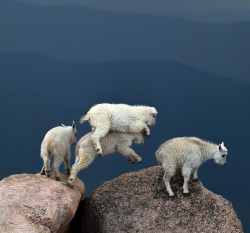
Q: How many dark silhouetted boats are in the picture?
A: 0